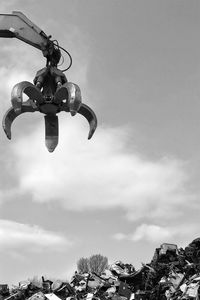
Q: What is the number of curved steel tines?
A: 5